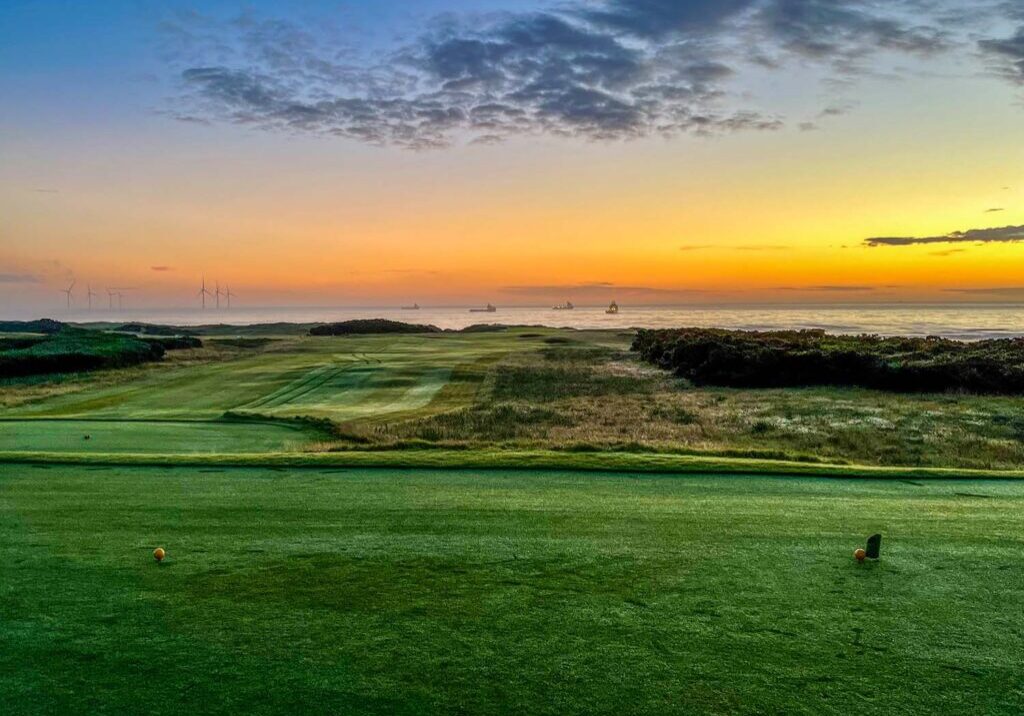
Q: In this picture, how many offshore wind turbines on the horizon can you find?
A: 7